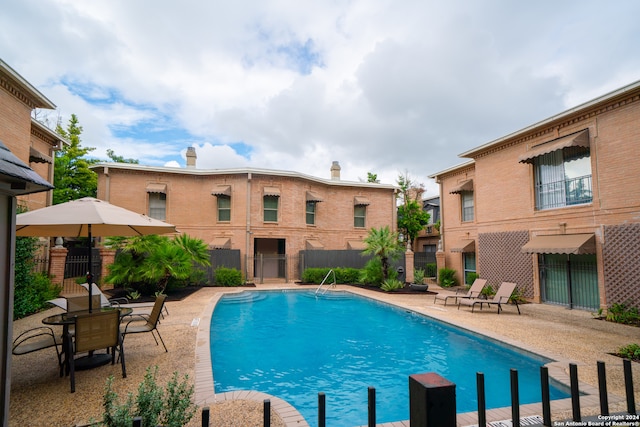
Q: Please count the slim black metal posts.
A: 11